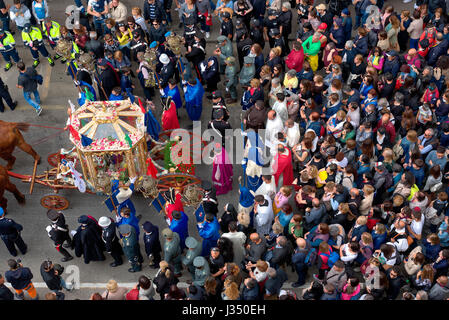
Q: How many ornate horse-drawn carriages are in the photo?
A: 1